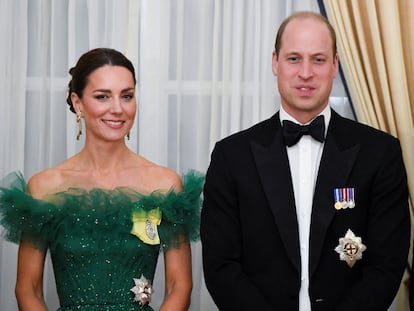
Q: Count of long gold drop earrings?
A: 2